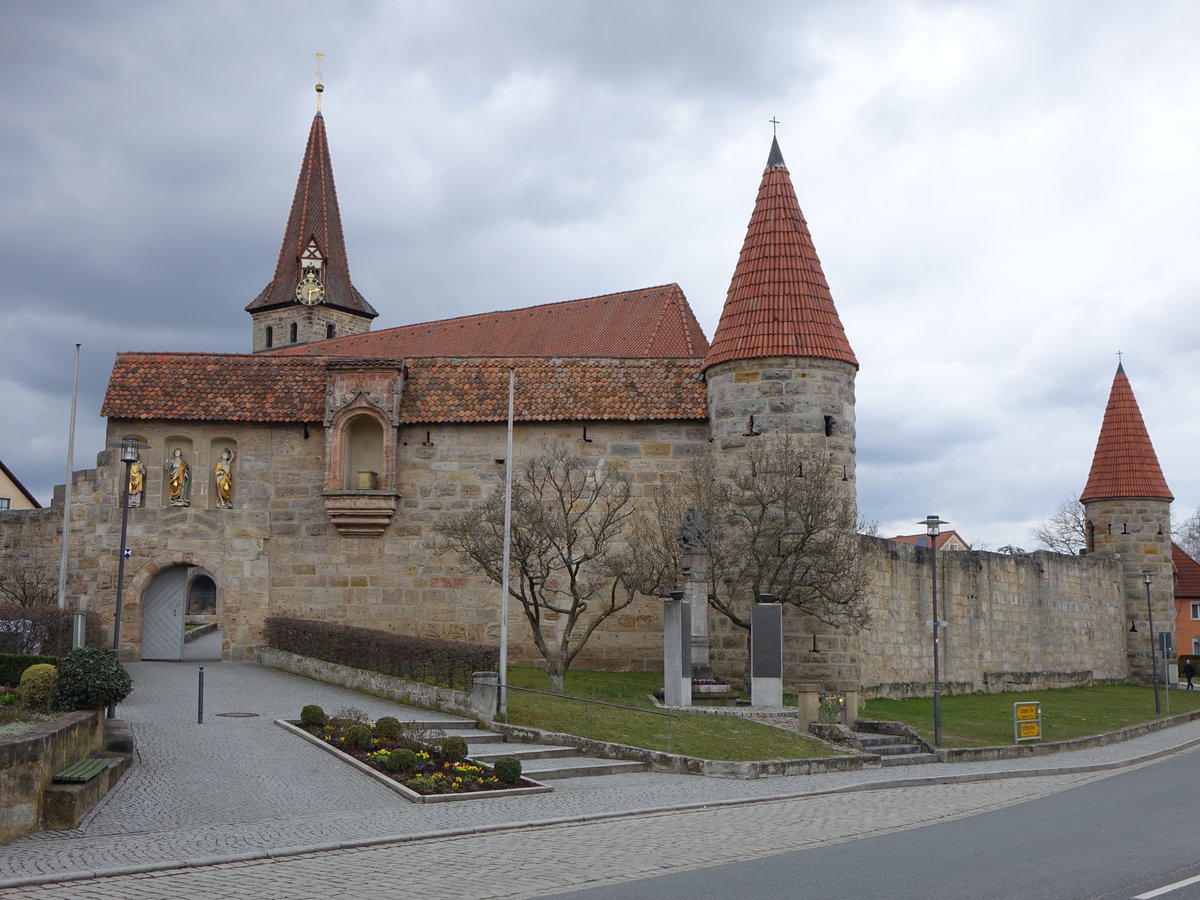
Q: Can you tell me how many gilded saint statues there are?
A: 3